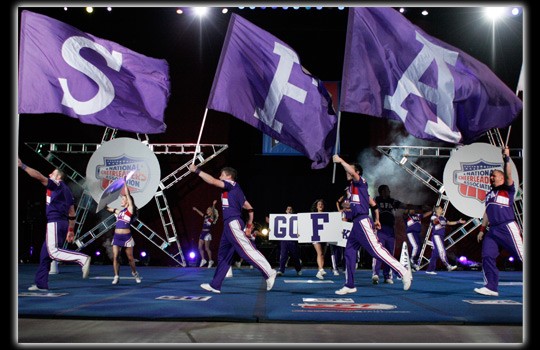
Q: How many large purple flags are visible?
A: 3